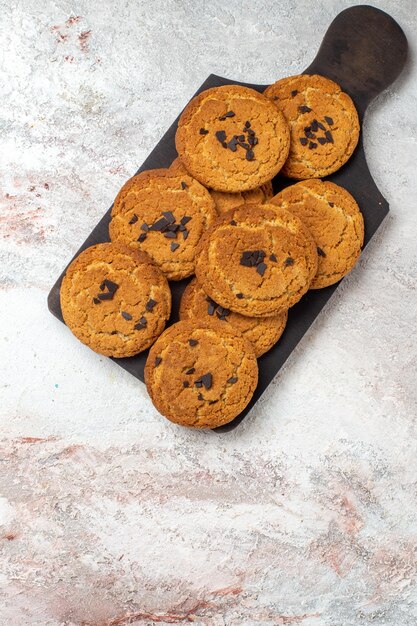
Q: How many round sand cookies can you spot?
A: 9